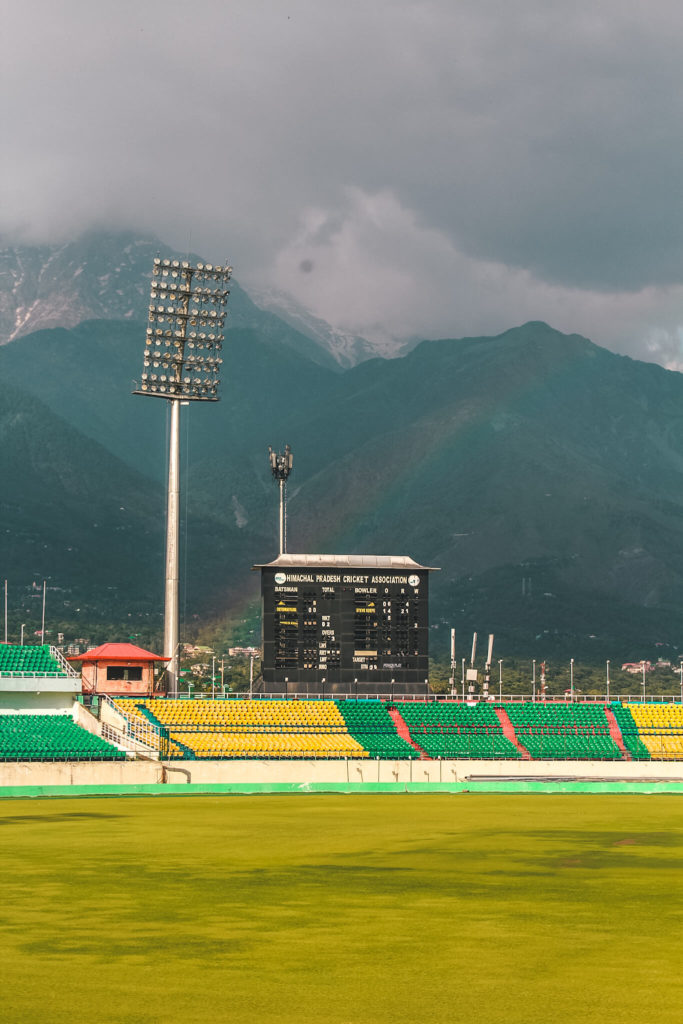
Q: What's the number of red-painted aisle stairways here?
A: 3